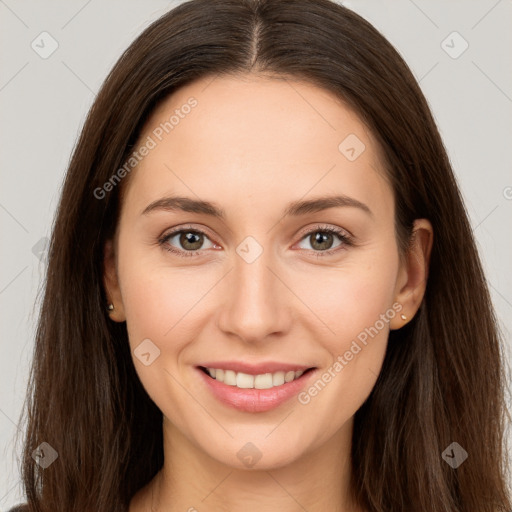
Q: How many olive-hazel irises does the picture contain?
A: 2